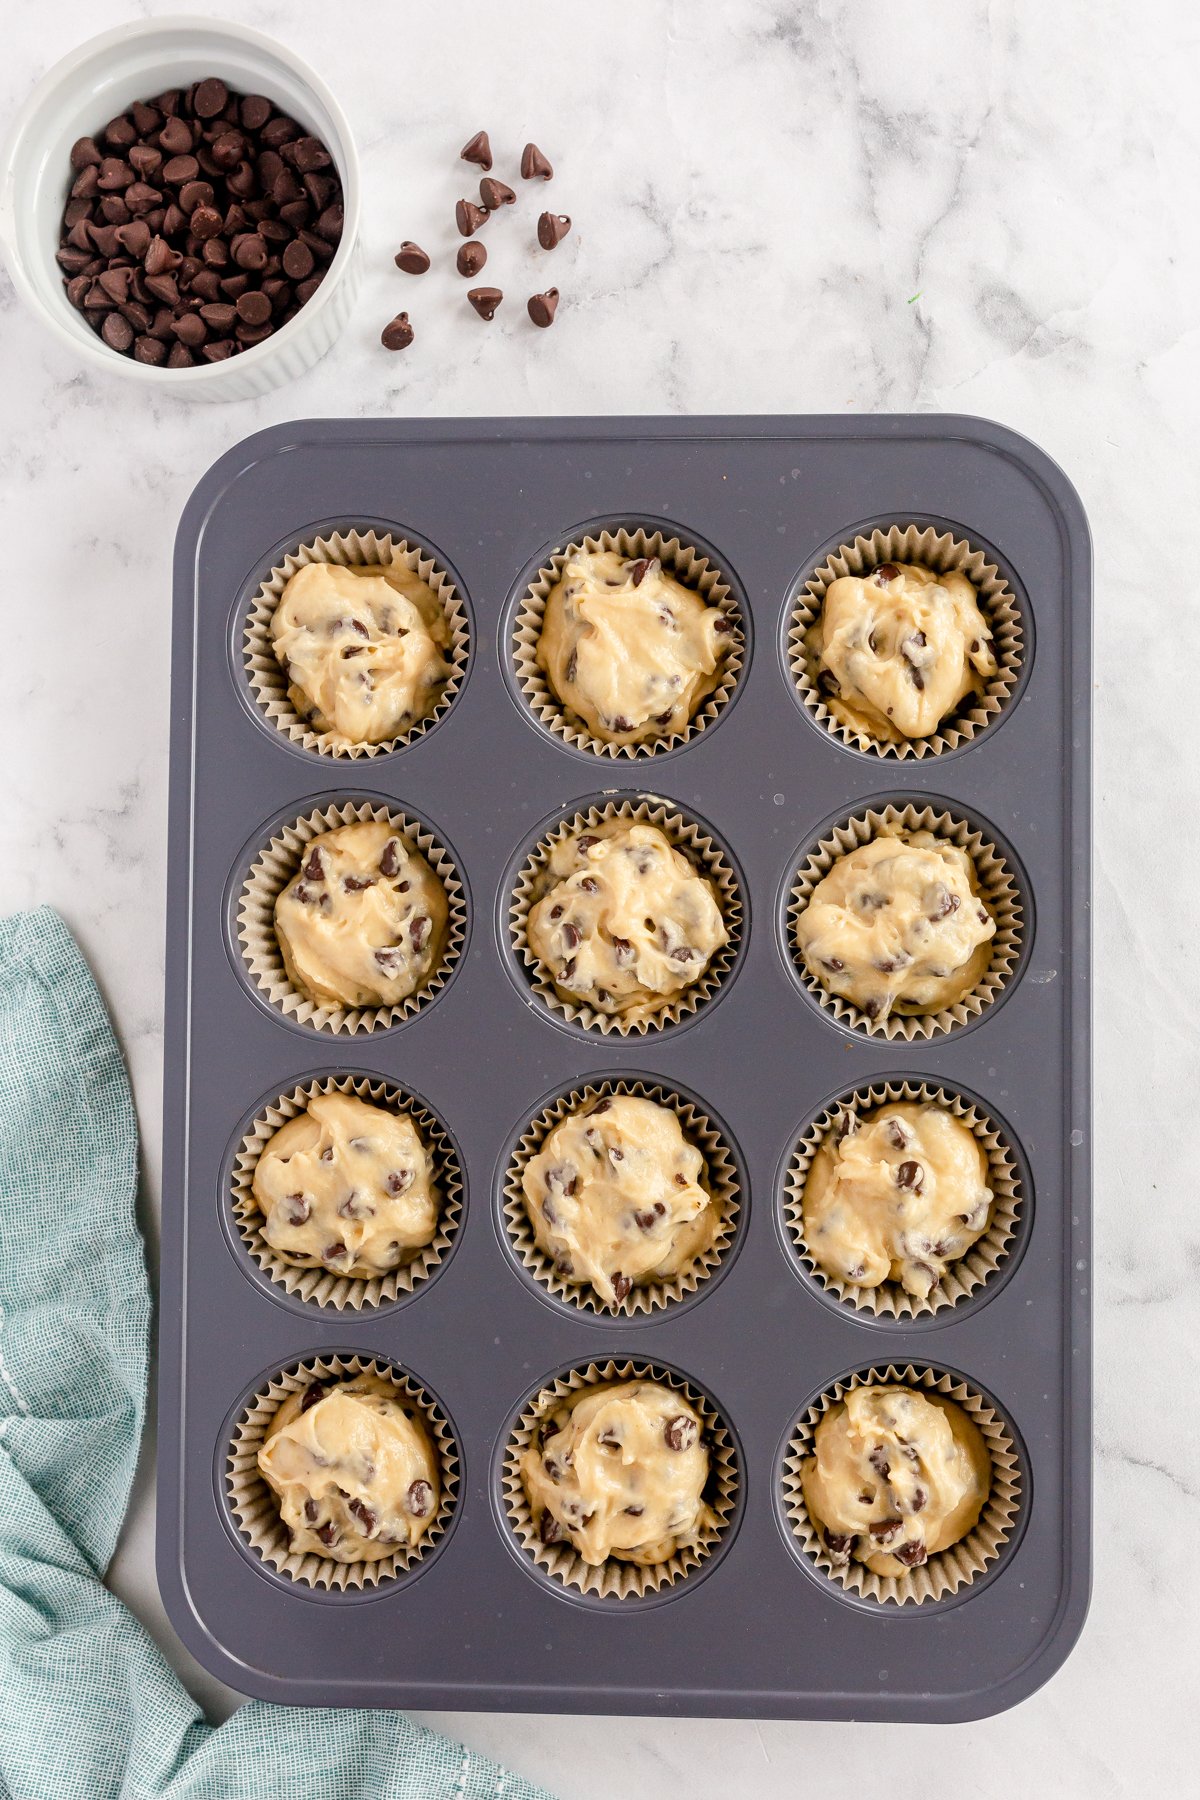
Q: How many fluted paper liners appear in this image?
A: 12